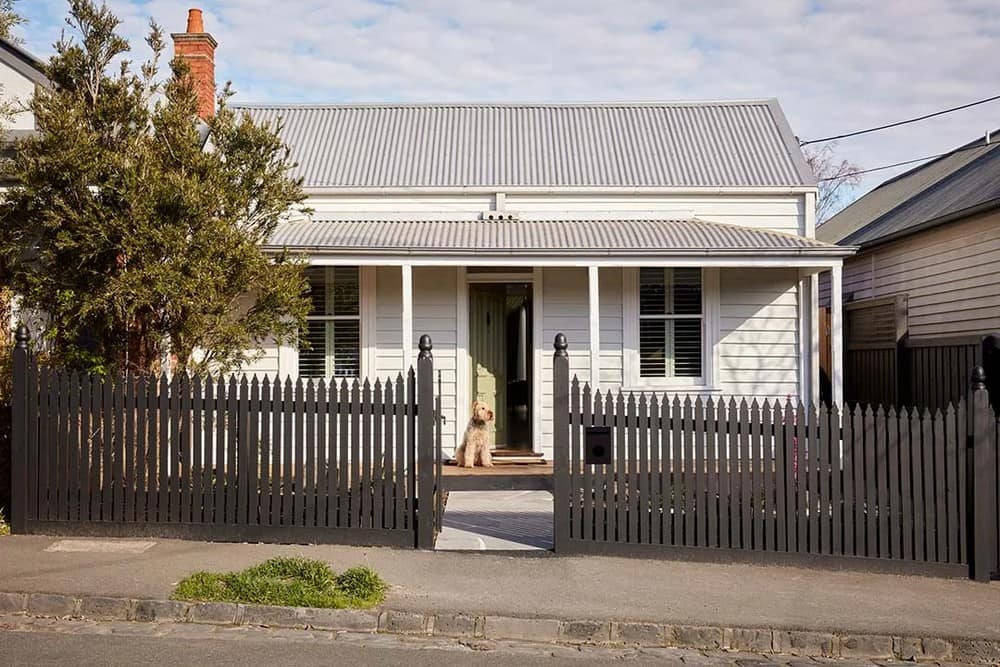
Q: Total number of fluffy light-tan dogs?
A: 1